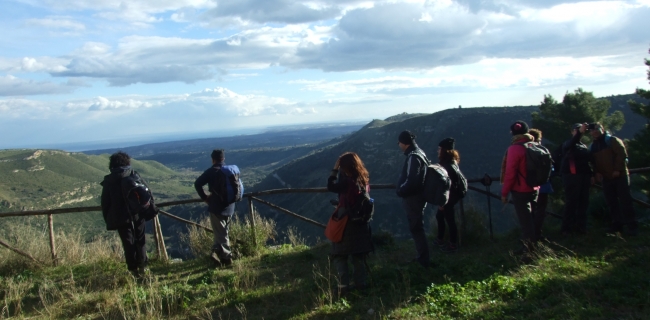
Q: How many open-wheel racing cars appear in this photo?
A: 0